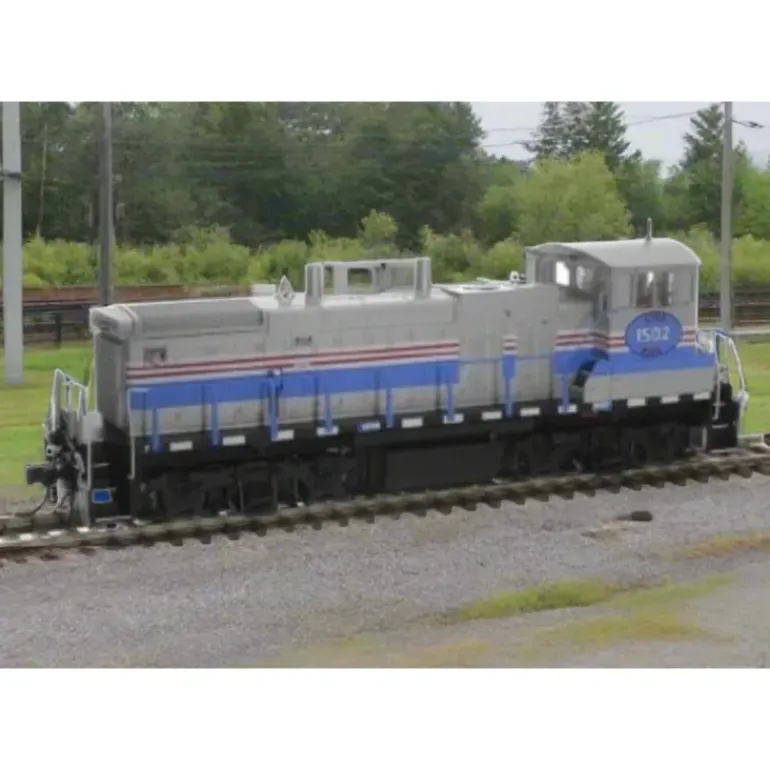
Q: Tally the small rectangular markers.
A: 14